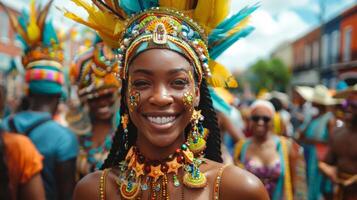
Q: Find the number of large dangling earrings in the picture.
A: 2